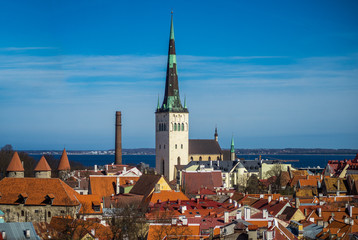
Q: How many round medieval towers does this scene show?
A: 3